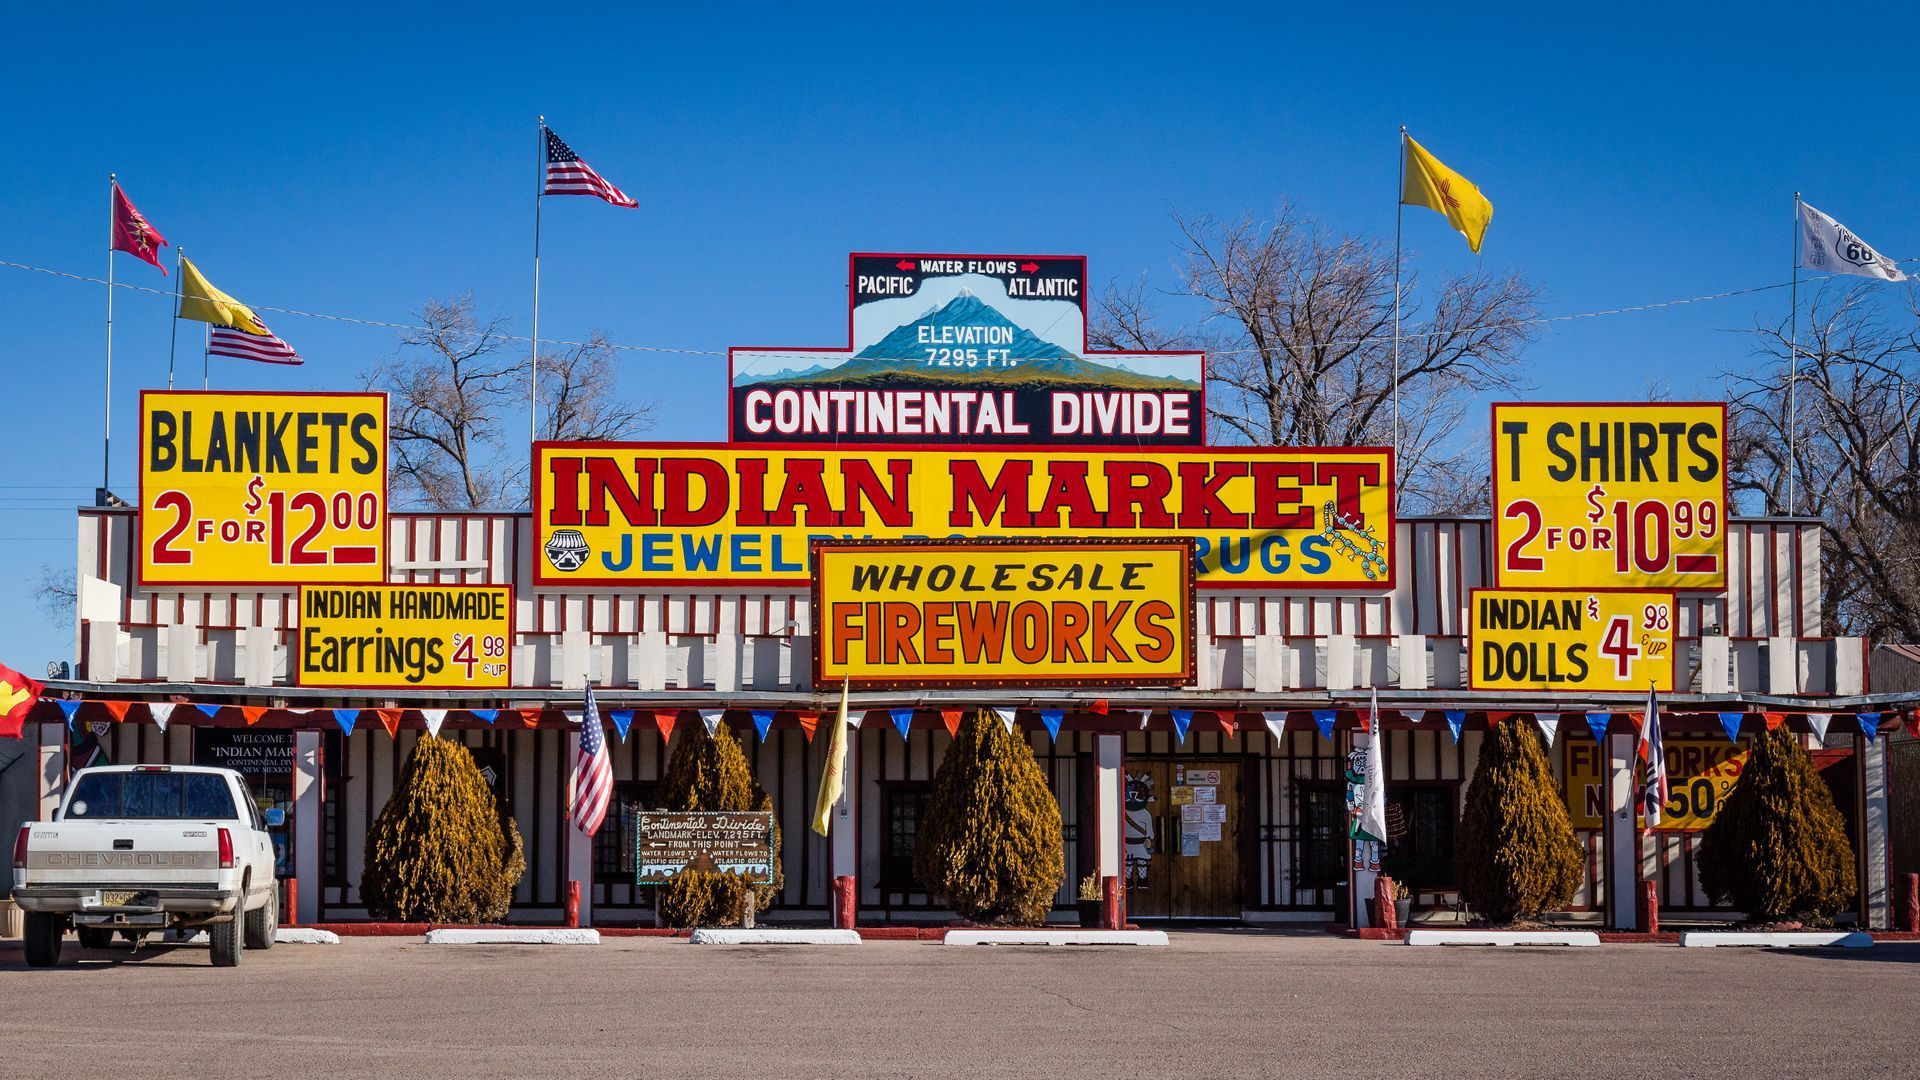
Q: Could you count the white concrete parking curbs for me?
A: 6